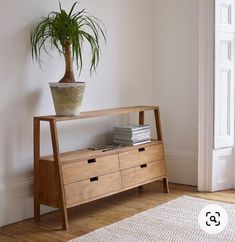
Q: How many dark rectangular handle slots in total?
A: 4